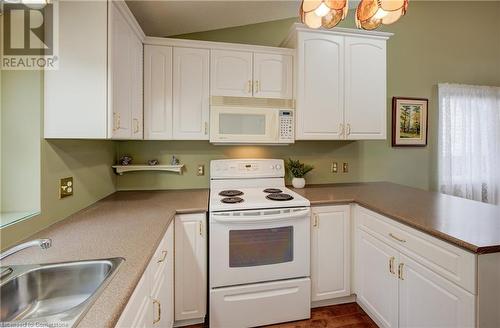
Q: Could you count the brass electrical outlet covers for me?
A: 4